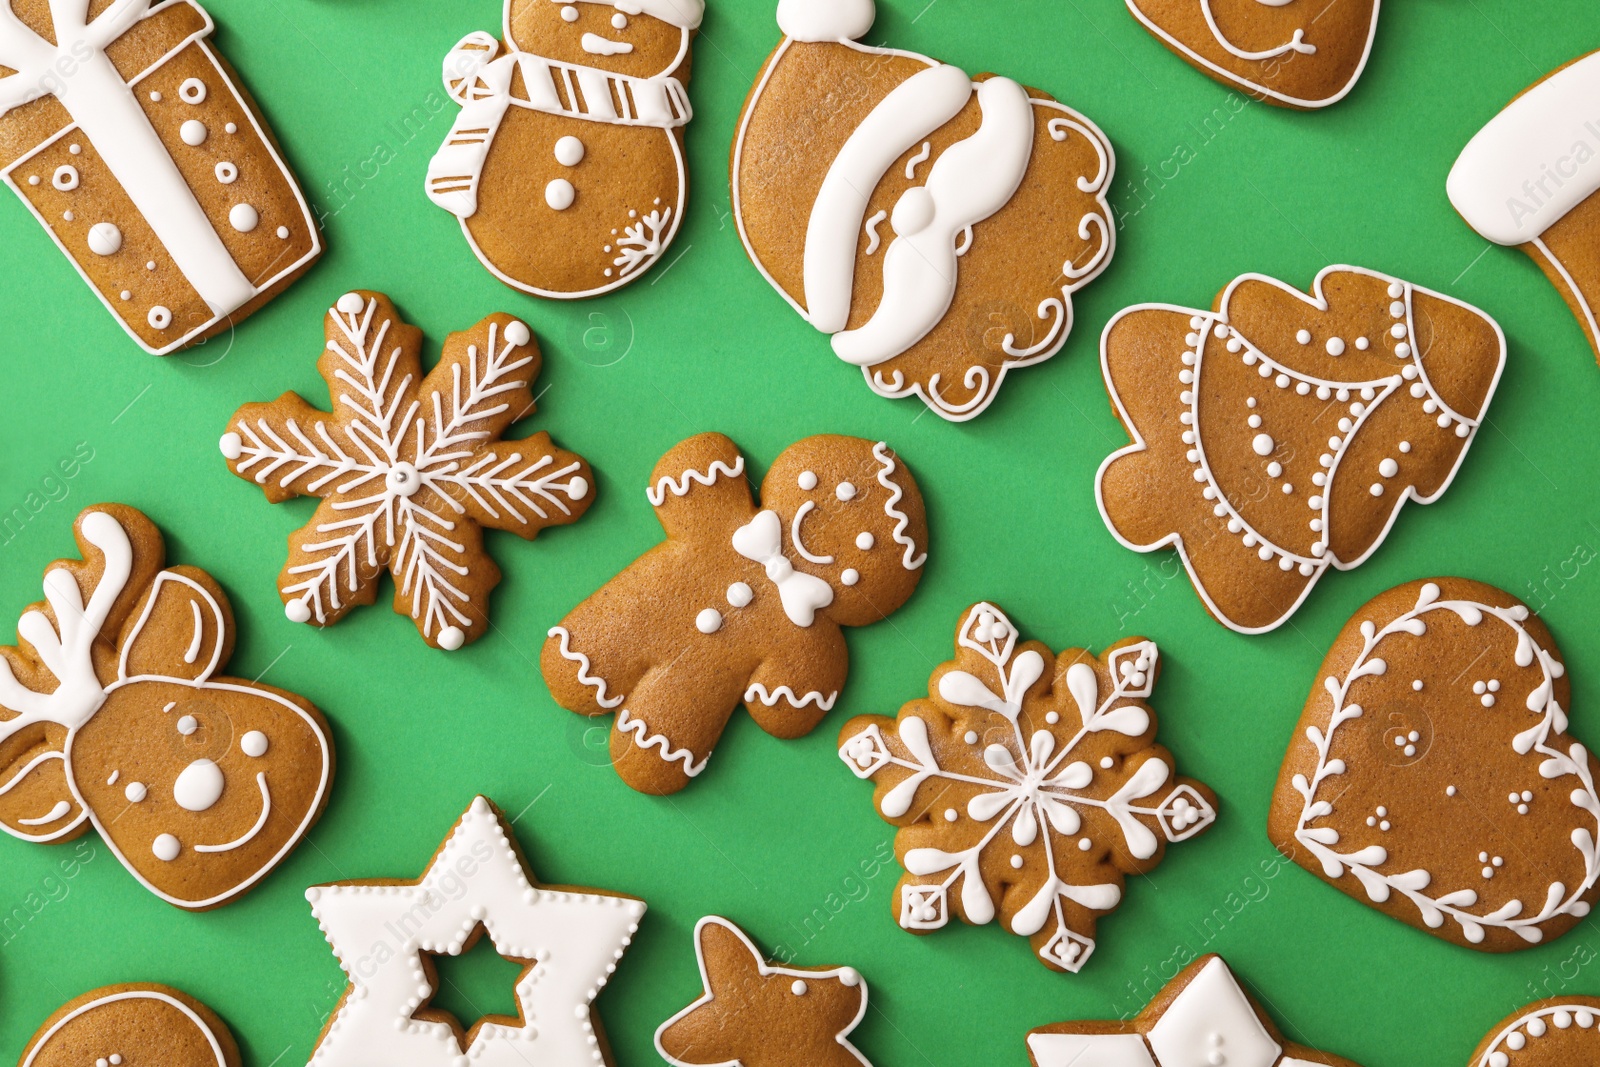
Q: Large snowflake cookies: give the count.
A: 2